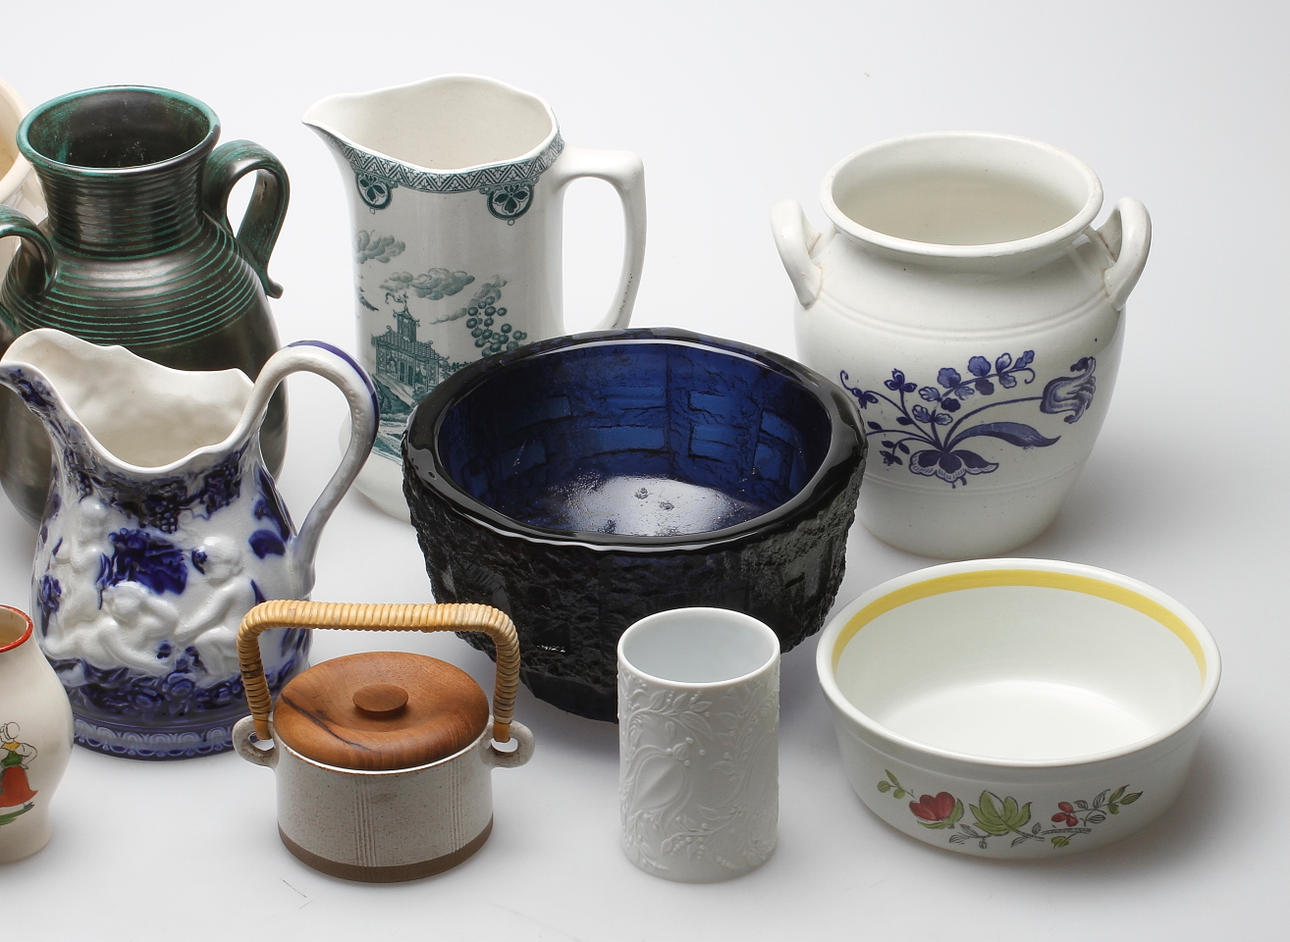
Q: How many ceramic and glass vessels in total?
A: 10